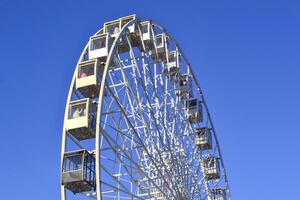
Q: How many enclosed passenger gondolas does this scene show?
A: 14